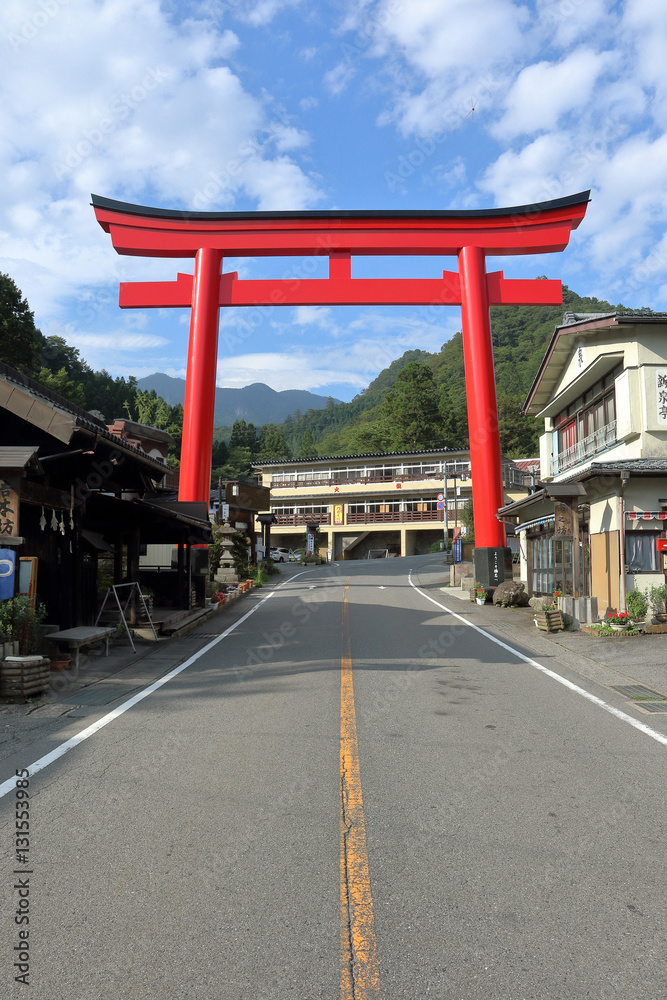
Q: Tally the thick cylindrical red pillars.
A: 2